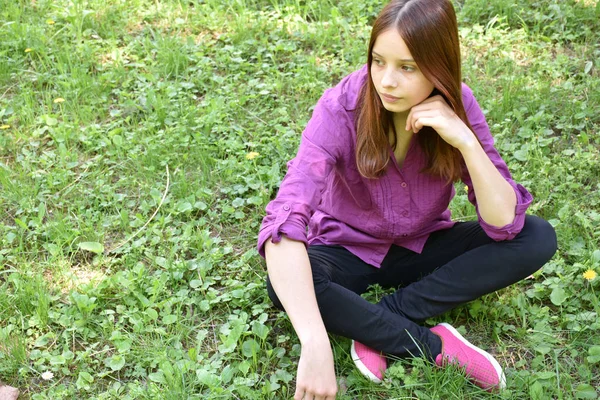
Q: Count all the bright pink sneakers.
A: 2